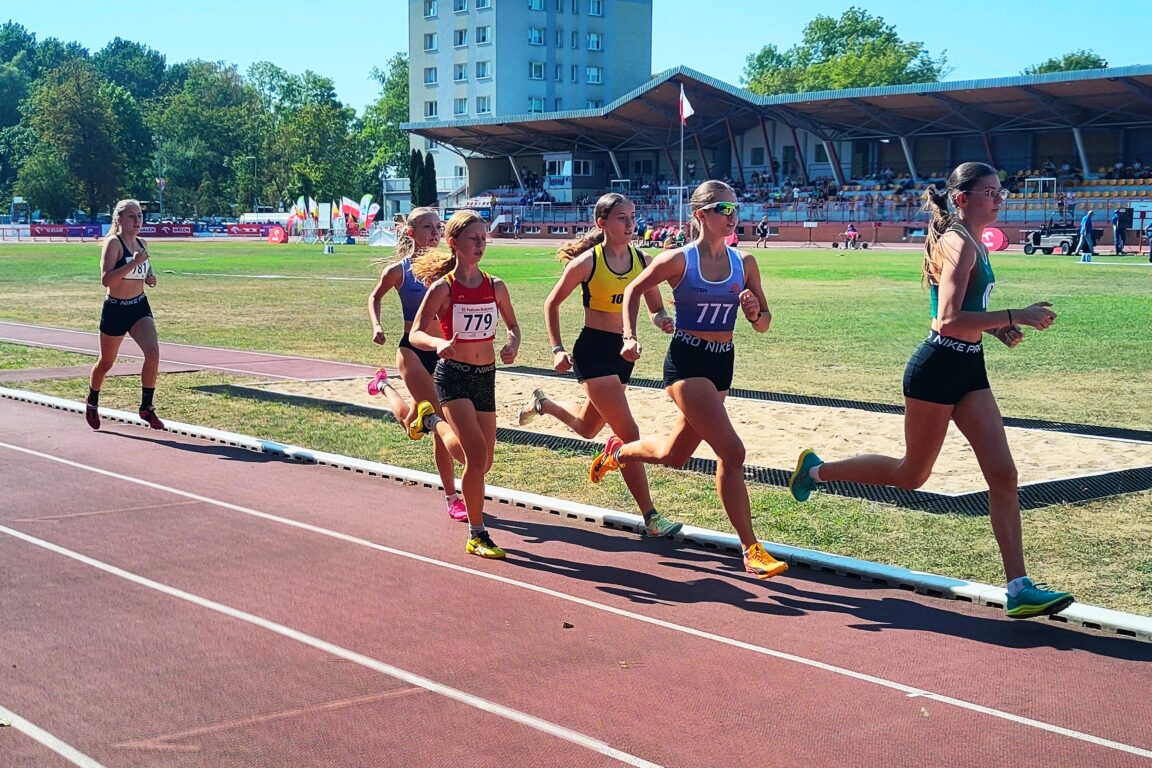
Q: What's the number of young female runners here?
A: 6